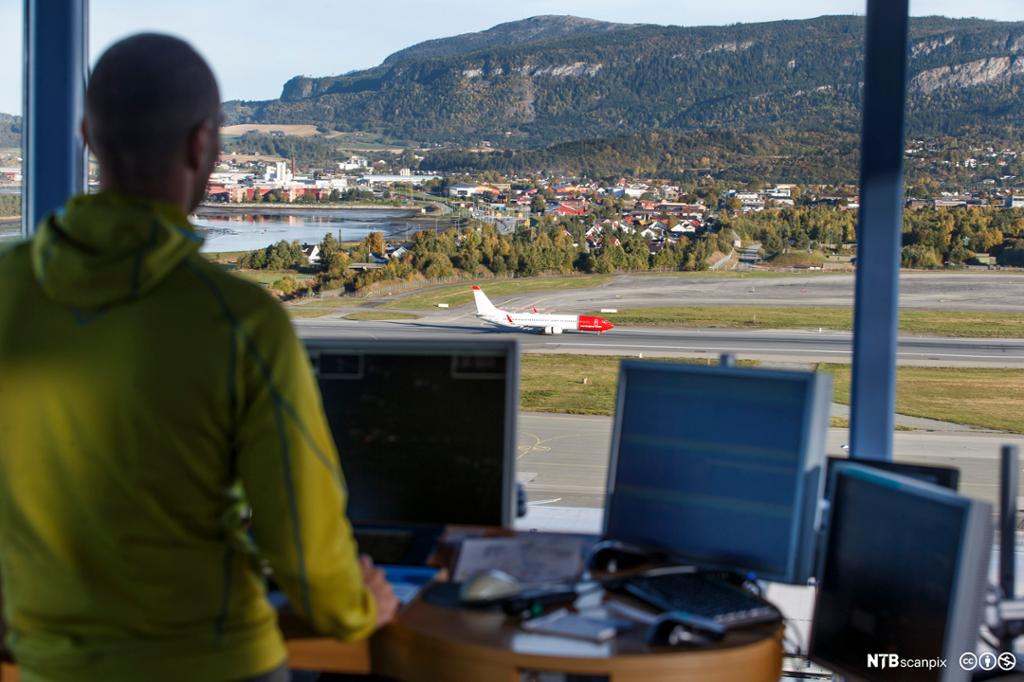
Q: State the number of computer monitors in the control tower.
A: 4